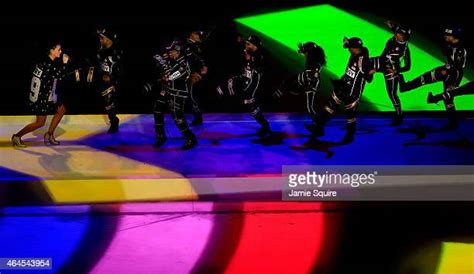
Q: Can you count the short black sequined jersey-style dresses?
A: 1